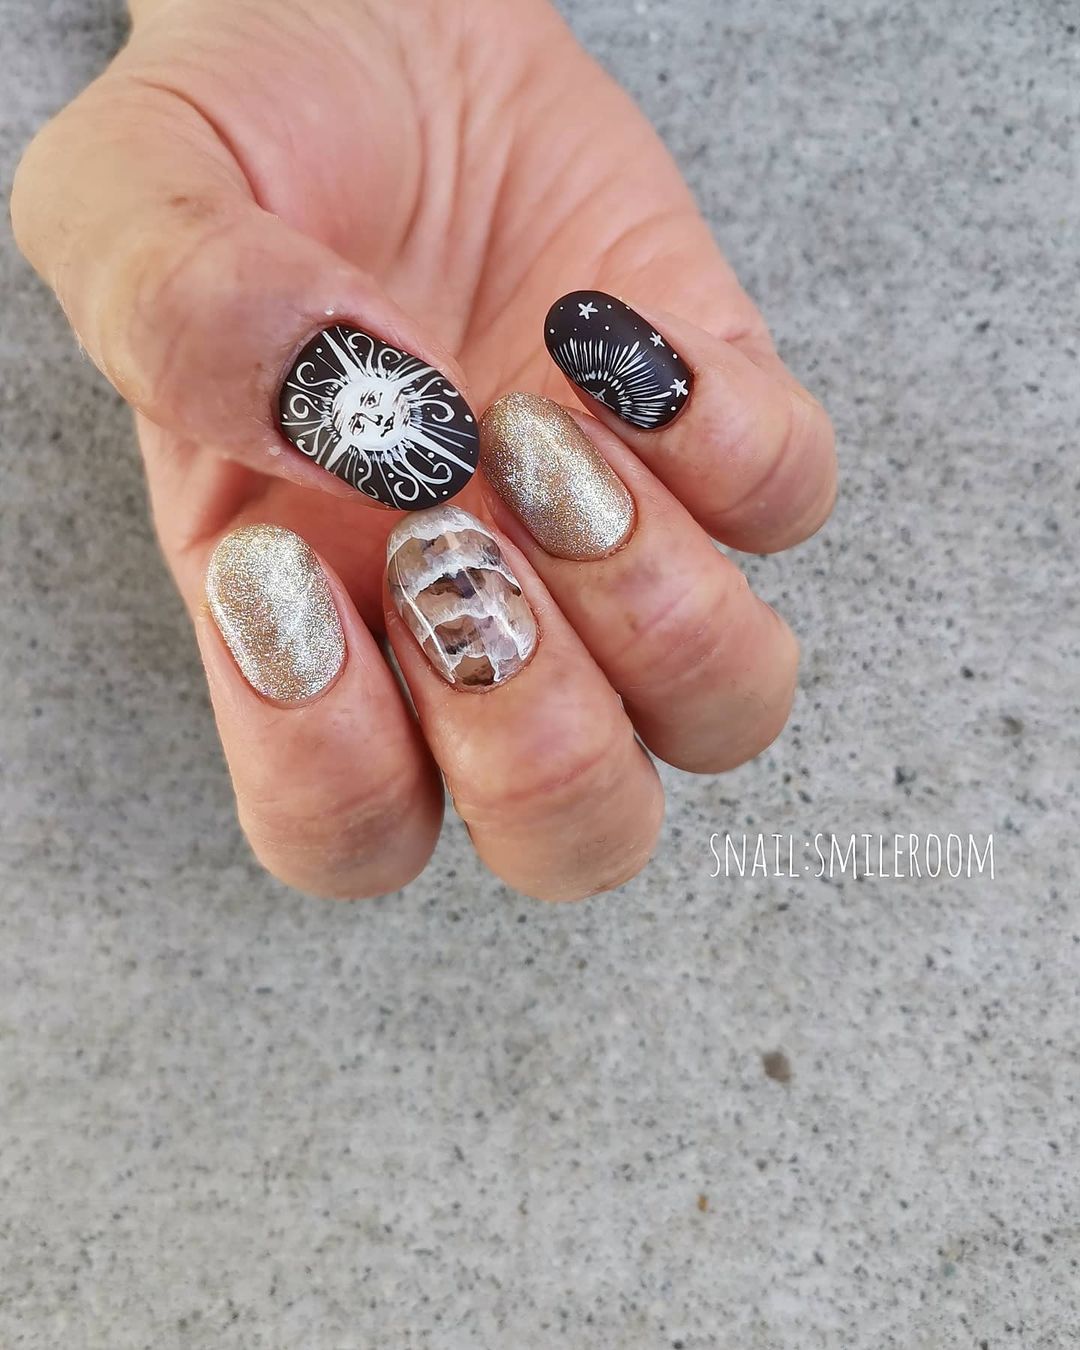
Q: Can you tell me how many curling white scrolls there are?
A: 10